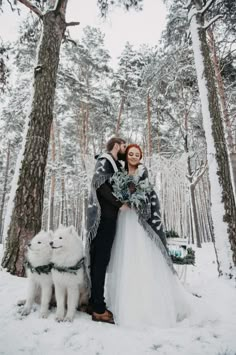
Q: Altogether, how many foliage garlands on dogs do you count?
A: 2